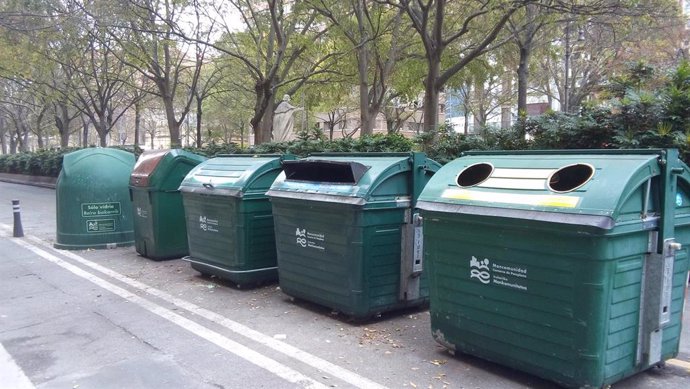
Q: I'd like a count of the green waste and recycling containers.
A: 5